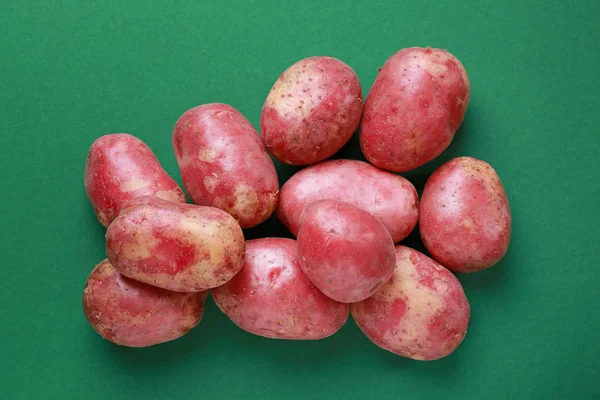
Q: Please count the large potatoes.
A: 11